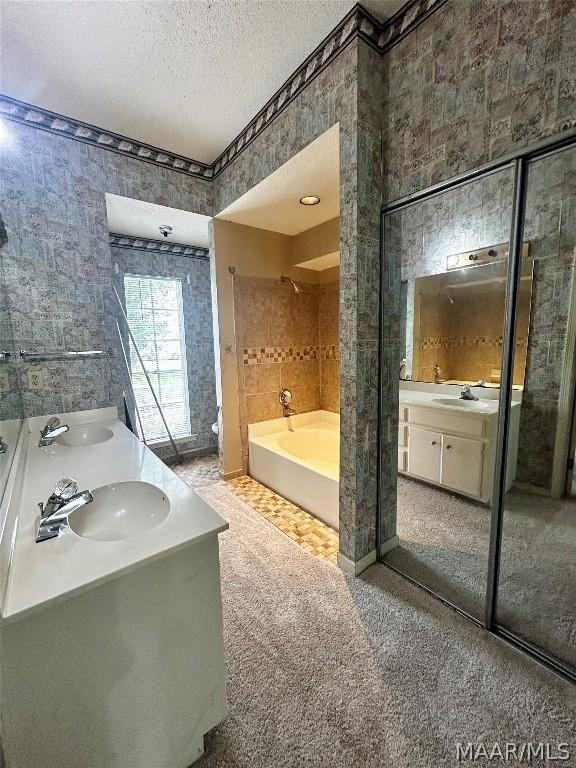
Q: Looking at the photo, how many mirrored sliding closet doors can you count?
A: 2